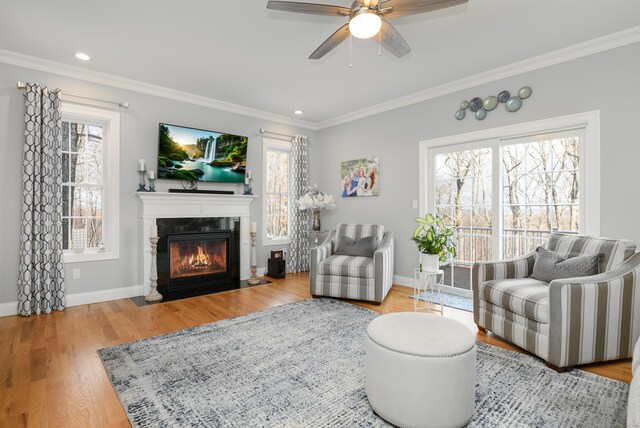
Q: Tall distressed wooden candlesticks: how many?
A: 2